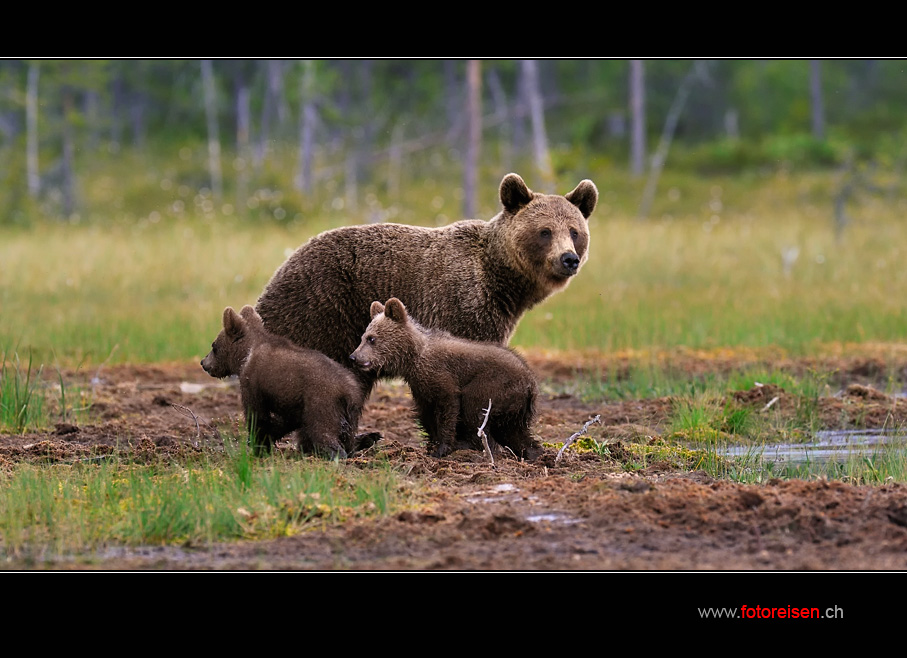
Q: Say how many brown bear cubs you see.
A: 2